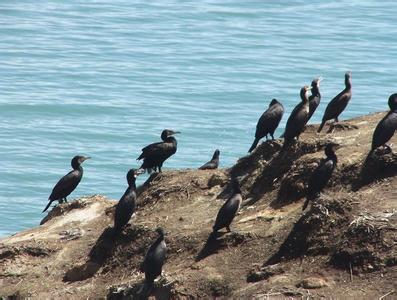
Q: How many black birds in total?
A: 12